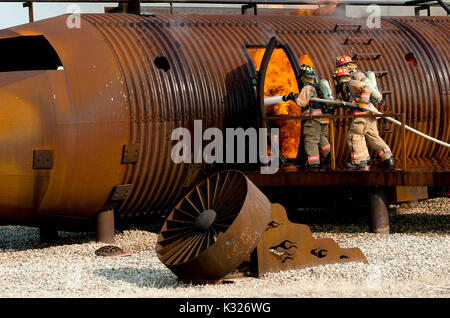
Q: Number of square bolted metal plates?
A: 3